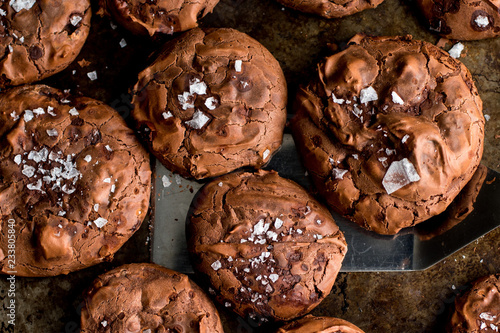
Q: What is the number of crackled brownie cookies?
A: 11